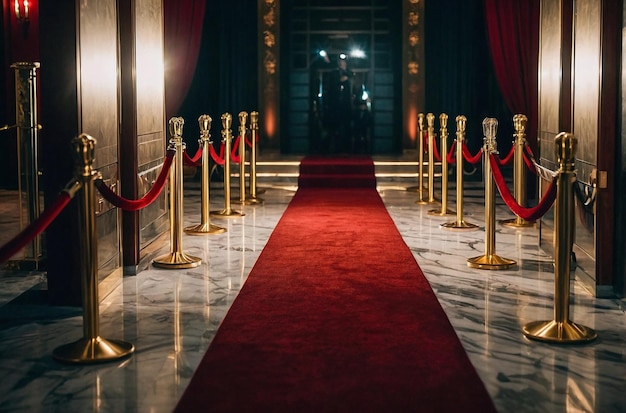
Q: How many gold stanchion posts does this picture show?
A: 13